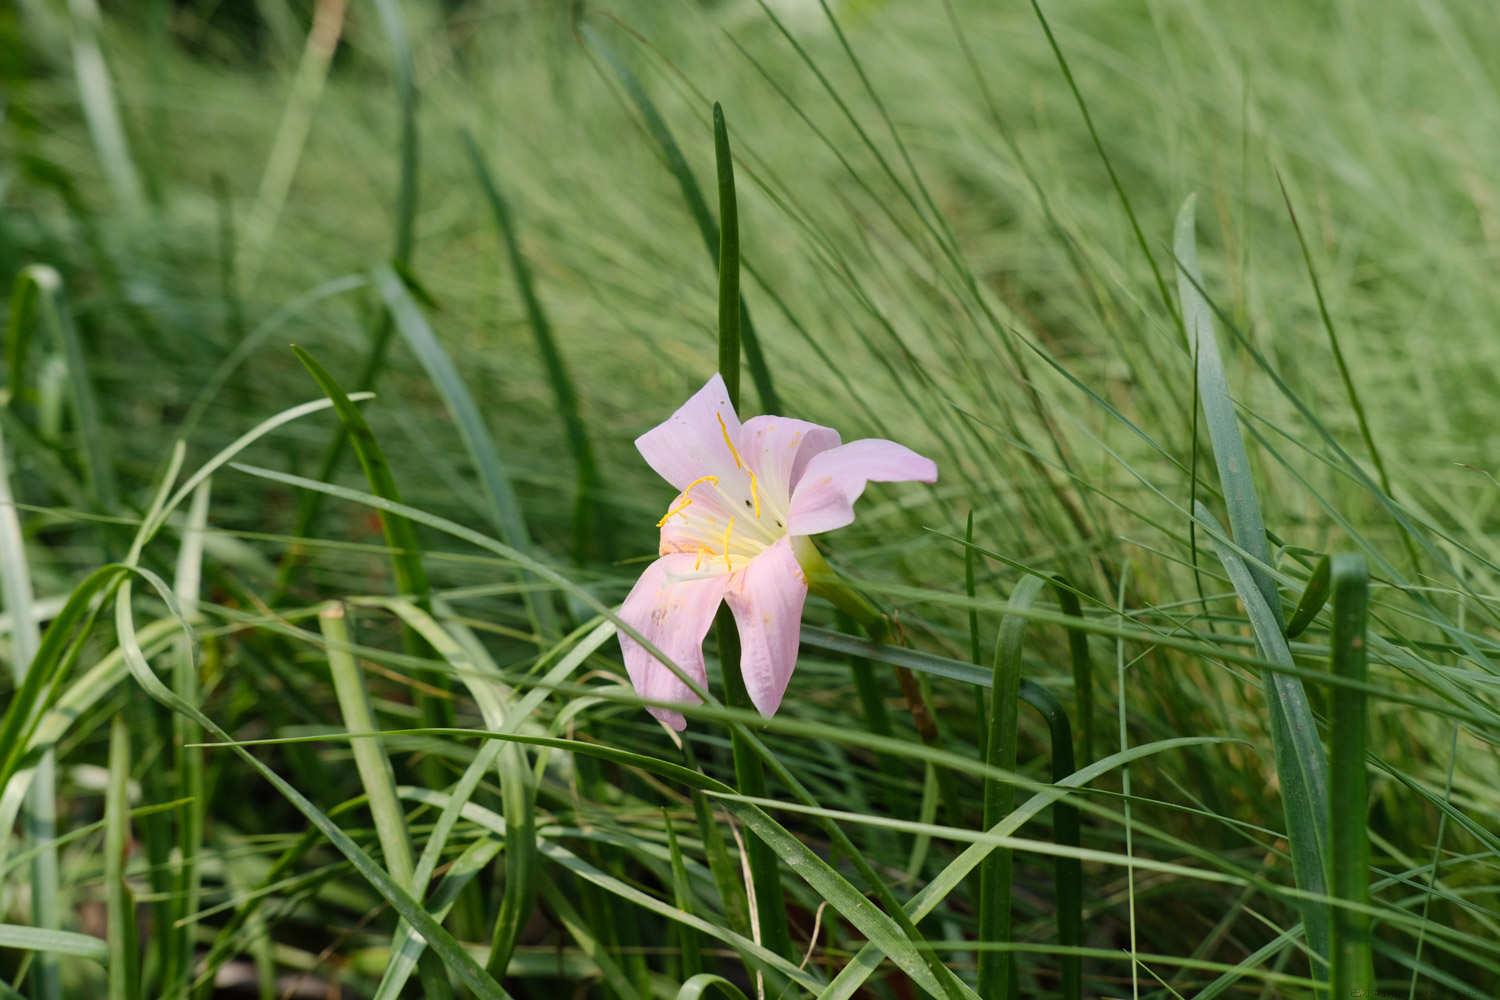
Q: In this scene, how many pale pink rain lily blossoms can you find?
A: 1